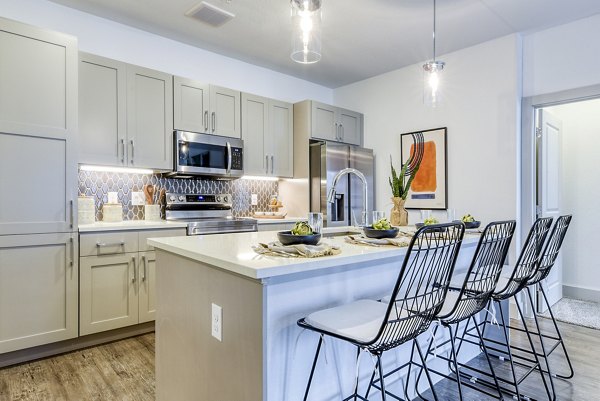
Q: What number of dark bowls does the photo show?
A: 4